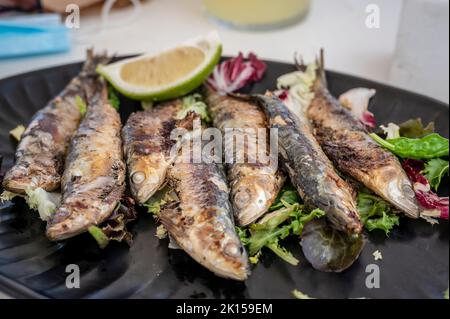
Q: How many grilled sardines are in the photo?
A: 7